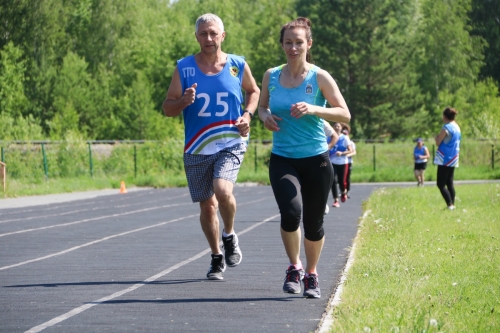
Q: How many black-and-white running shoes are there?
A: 2